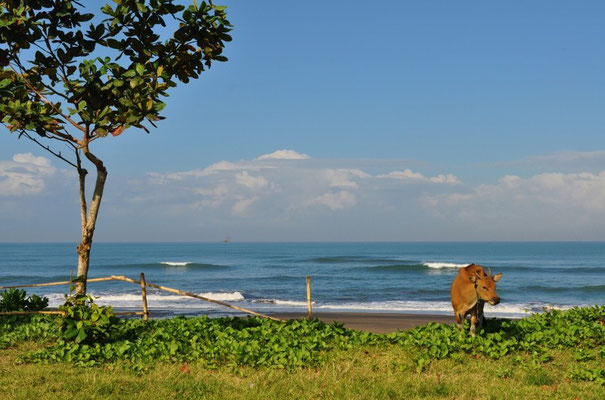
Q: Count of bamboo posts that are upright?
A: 2